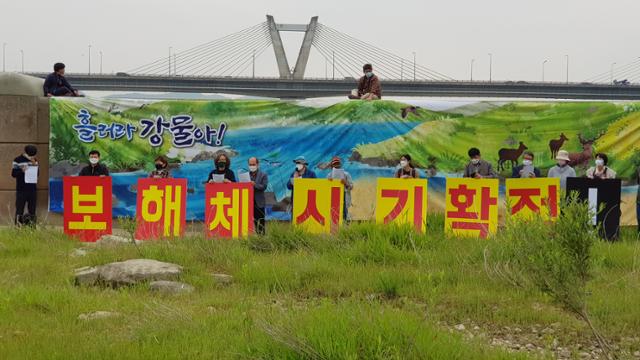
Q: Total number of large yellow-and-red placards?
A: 7